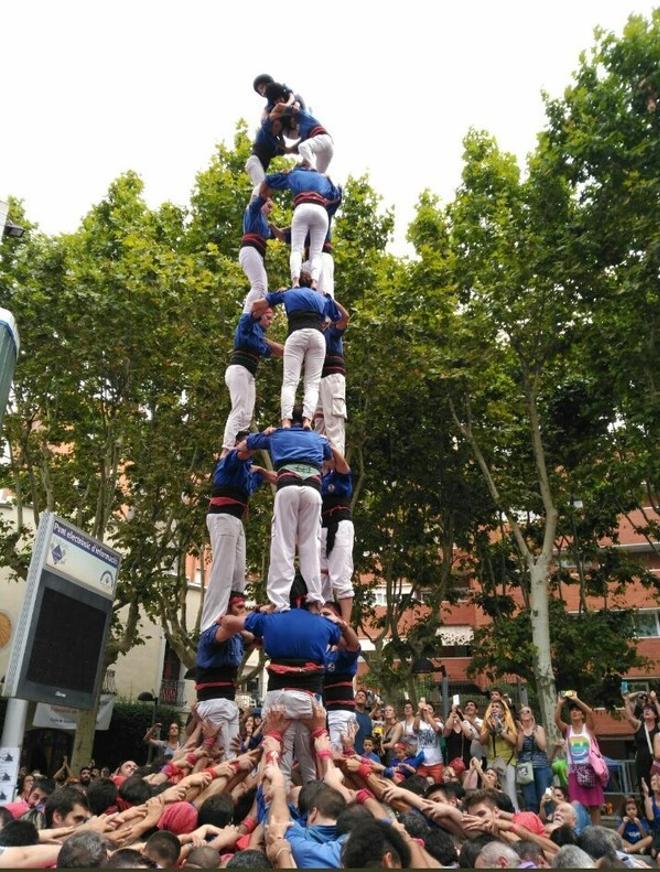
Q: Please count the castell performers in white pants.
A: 14